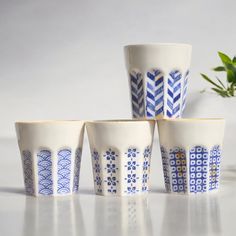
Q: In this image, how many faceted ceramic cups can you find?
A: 4